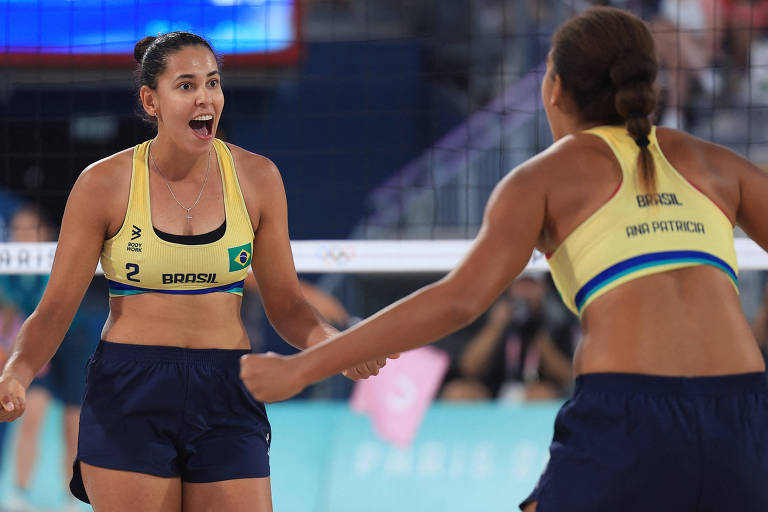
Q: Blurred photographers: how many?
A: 1